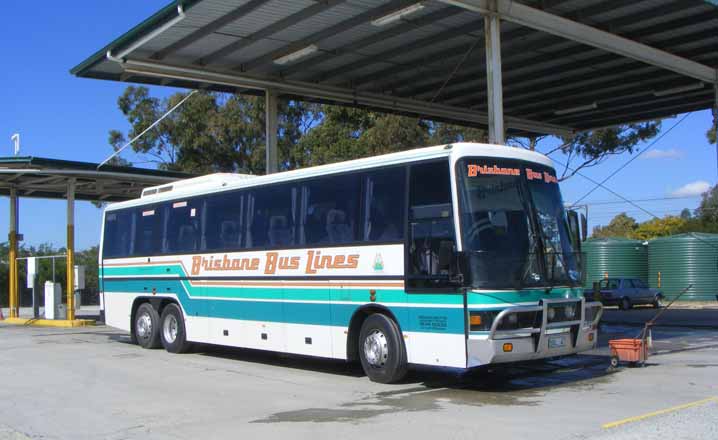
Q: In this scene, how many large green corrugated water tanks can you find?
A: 2